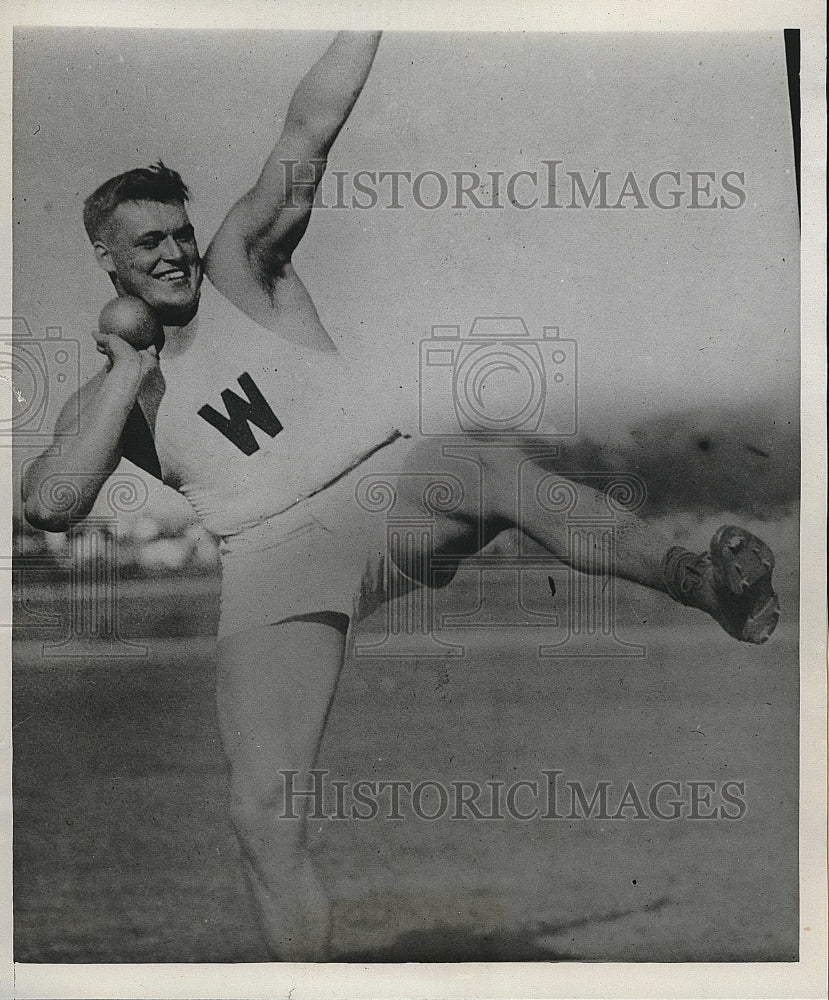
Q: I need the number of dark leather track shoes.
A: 1